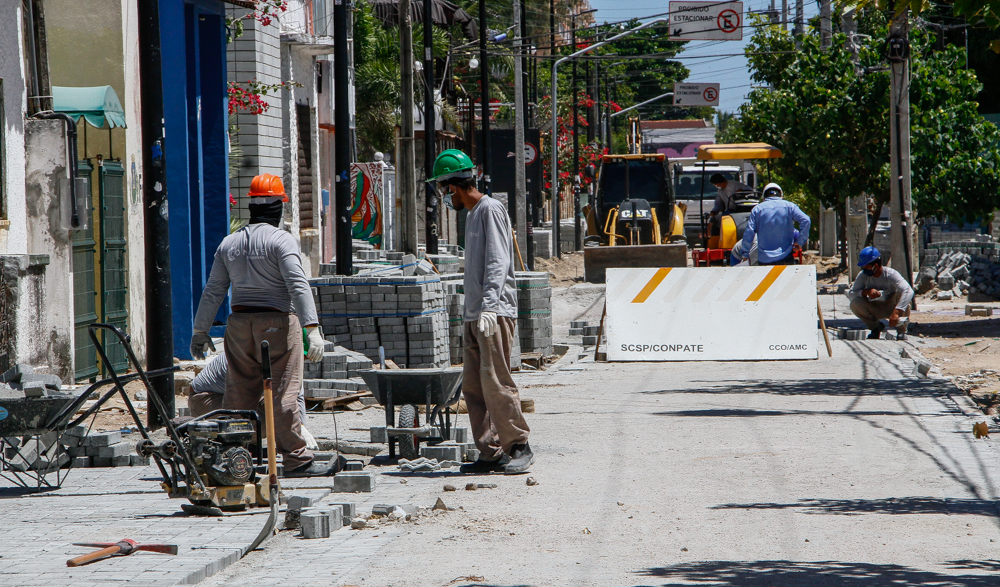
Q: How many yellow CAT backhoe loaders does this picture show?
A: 1